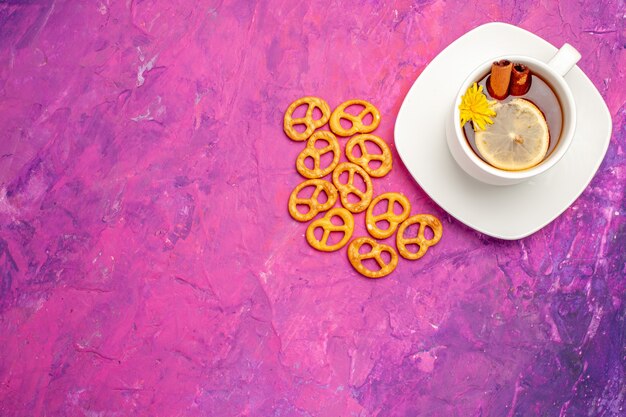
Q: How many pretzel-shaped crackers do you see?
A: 10